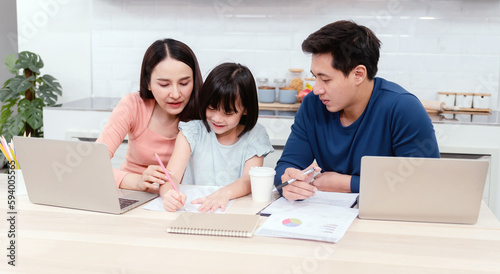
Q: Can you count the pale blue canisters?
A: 2